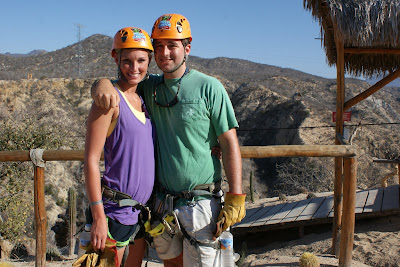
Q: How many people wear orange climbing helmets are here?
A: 2